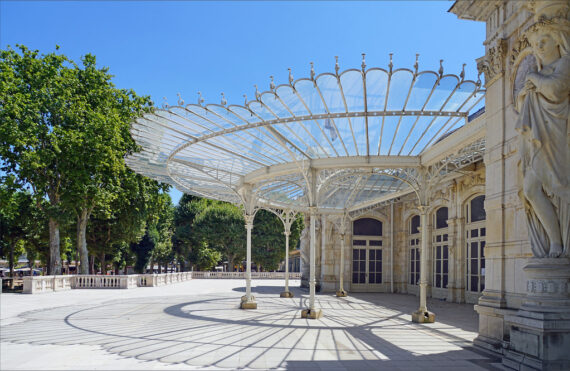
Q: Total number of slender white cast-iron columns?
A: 5